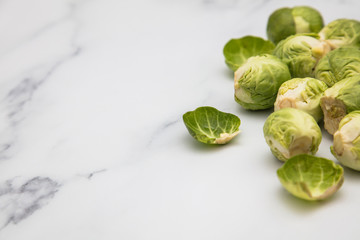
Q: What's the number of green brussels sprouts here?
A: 9